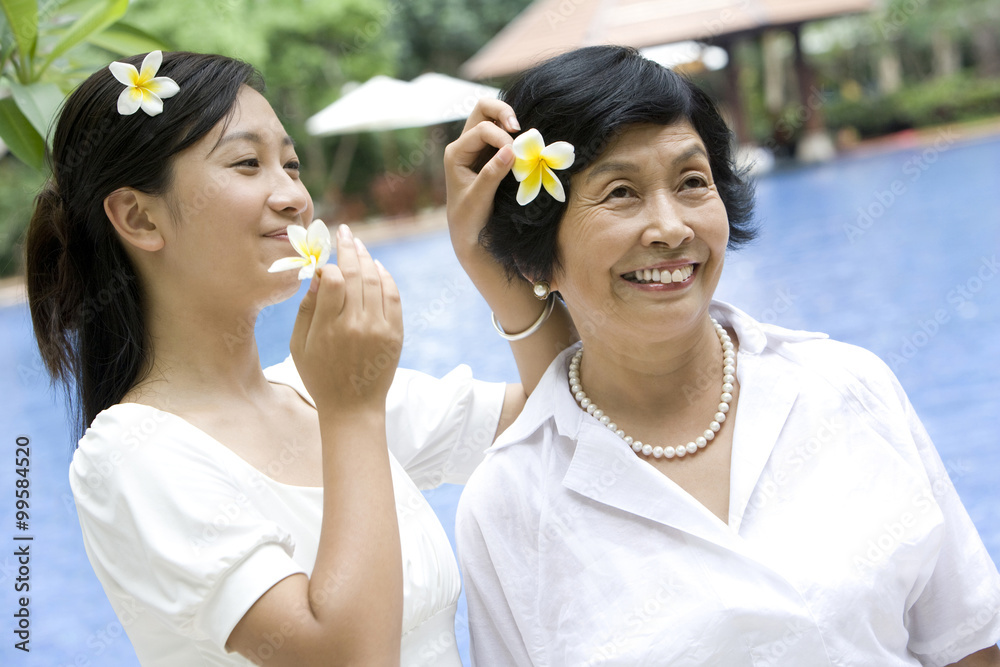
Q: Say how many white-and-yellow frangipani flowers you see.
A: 3